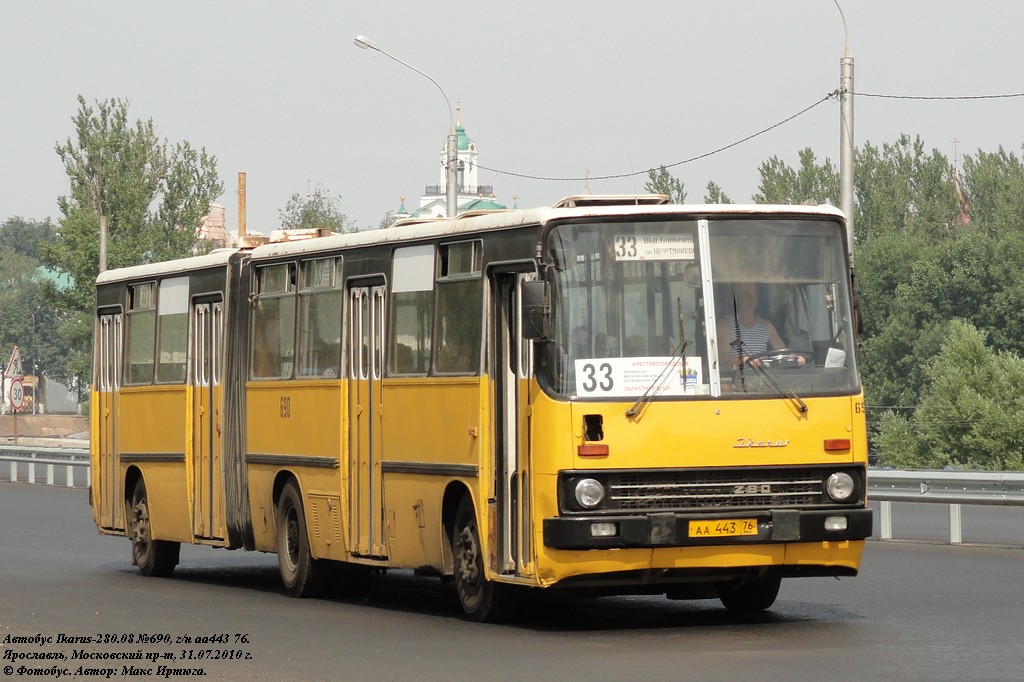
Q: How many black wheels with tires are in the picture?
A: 4